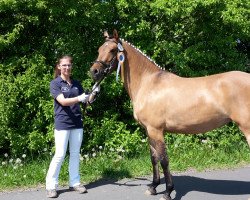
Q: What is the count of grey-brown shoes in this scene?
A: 2